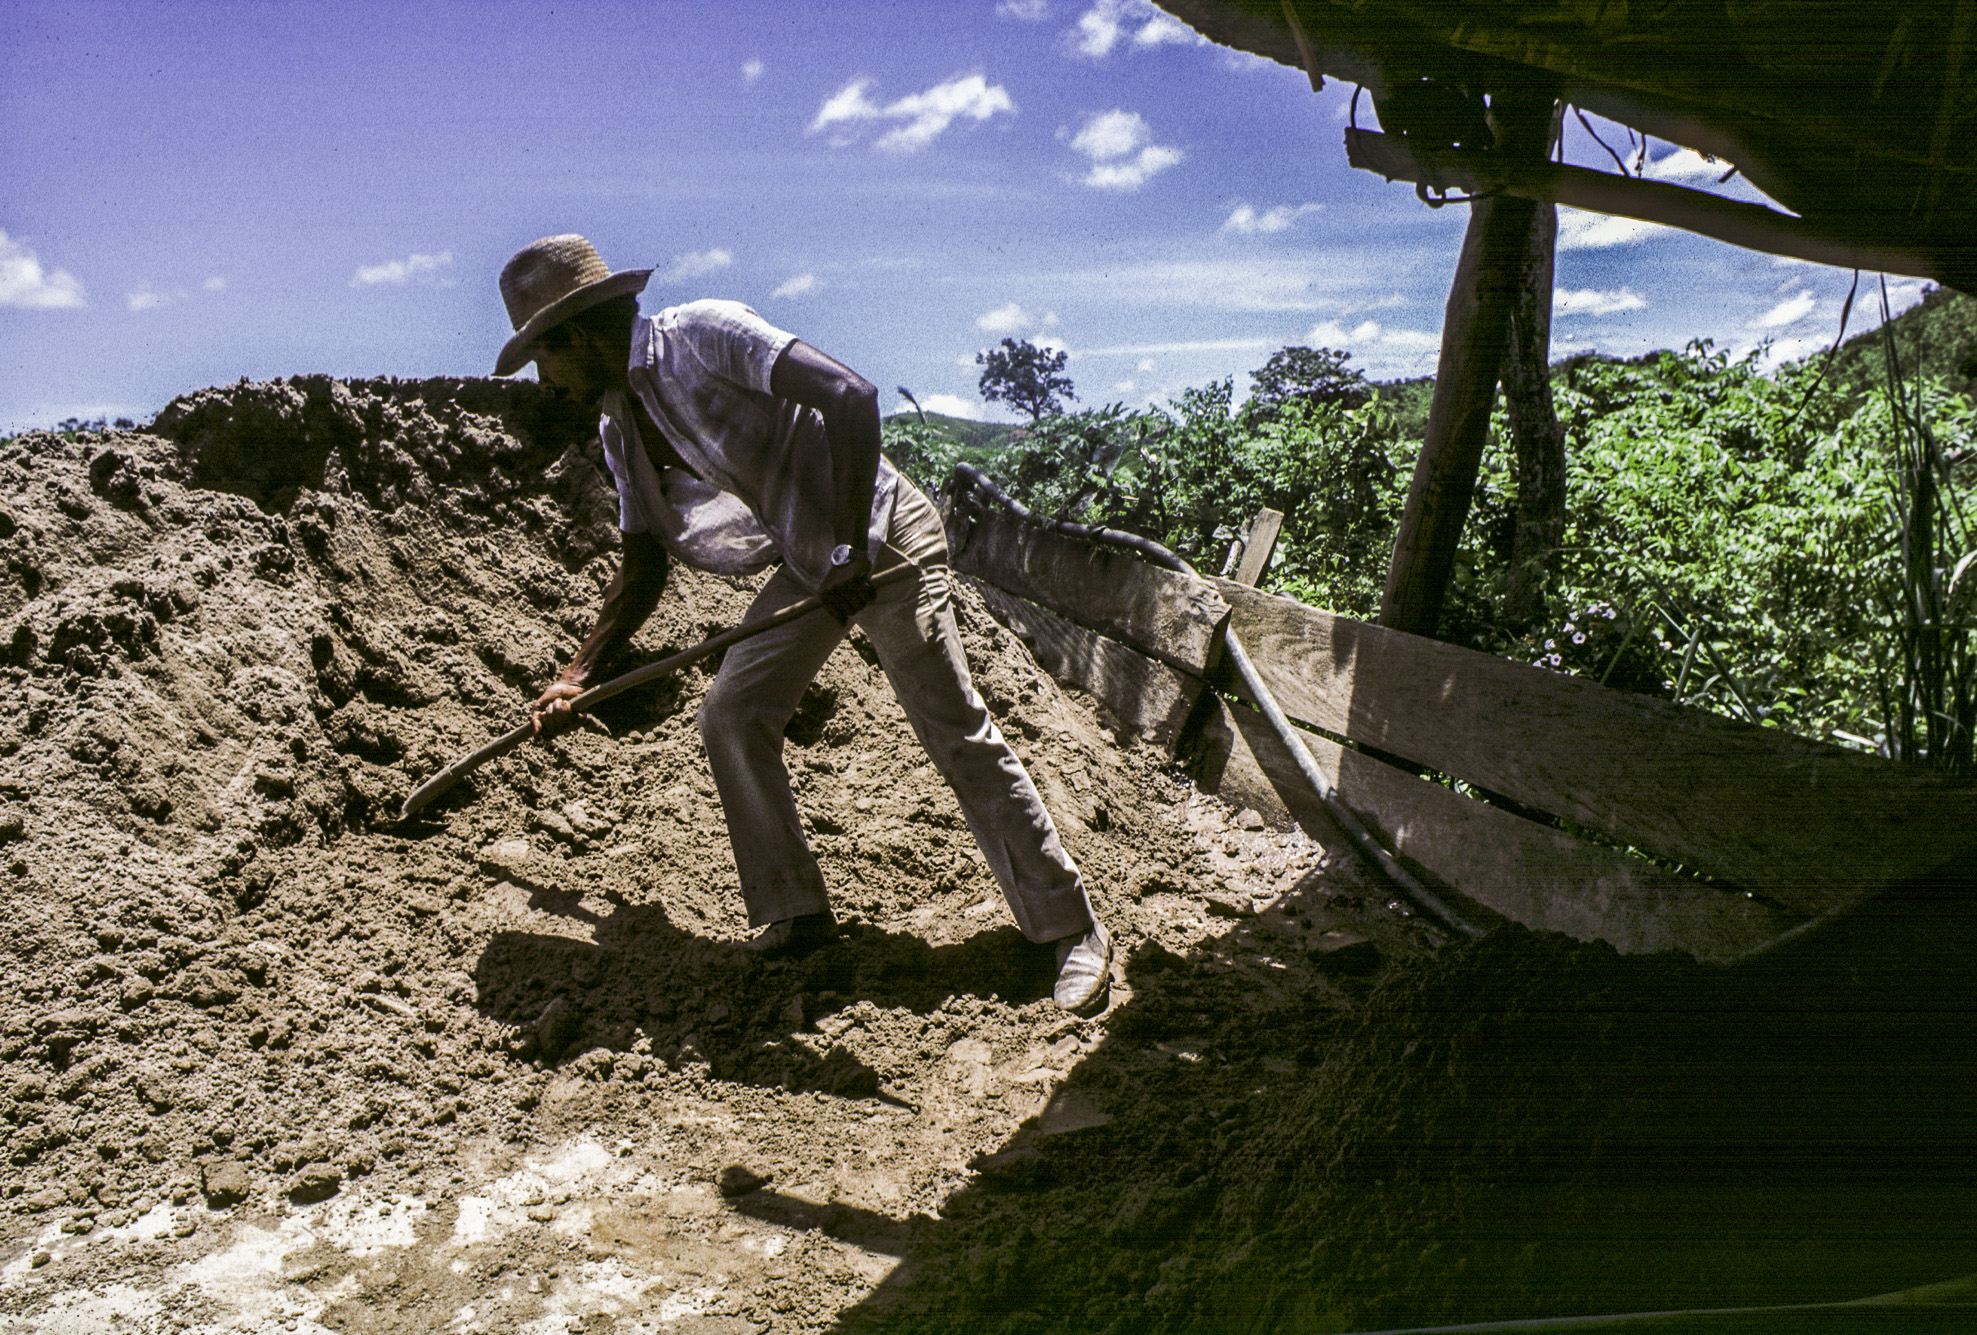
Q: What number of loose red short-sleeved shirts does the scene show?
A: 0